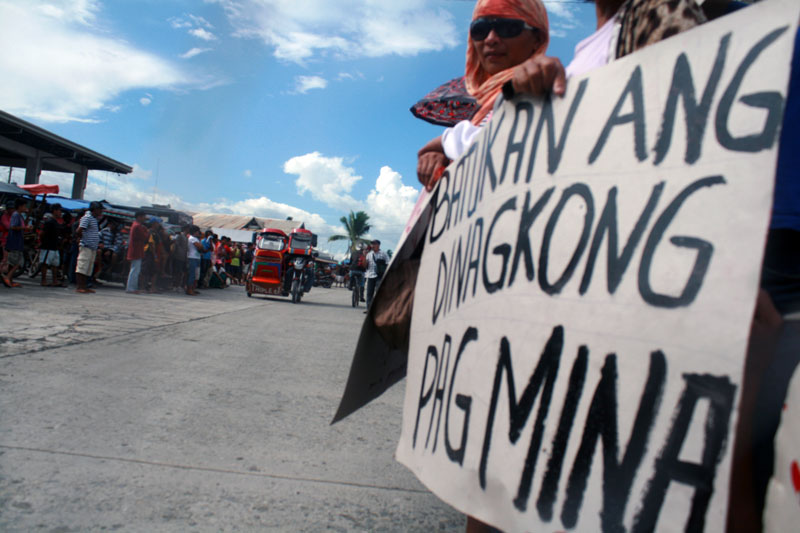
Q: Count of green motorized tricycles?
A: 0